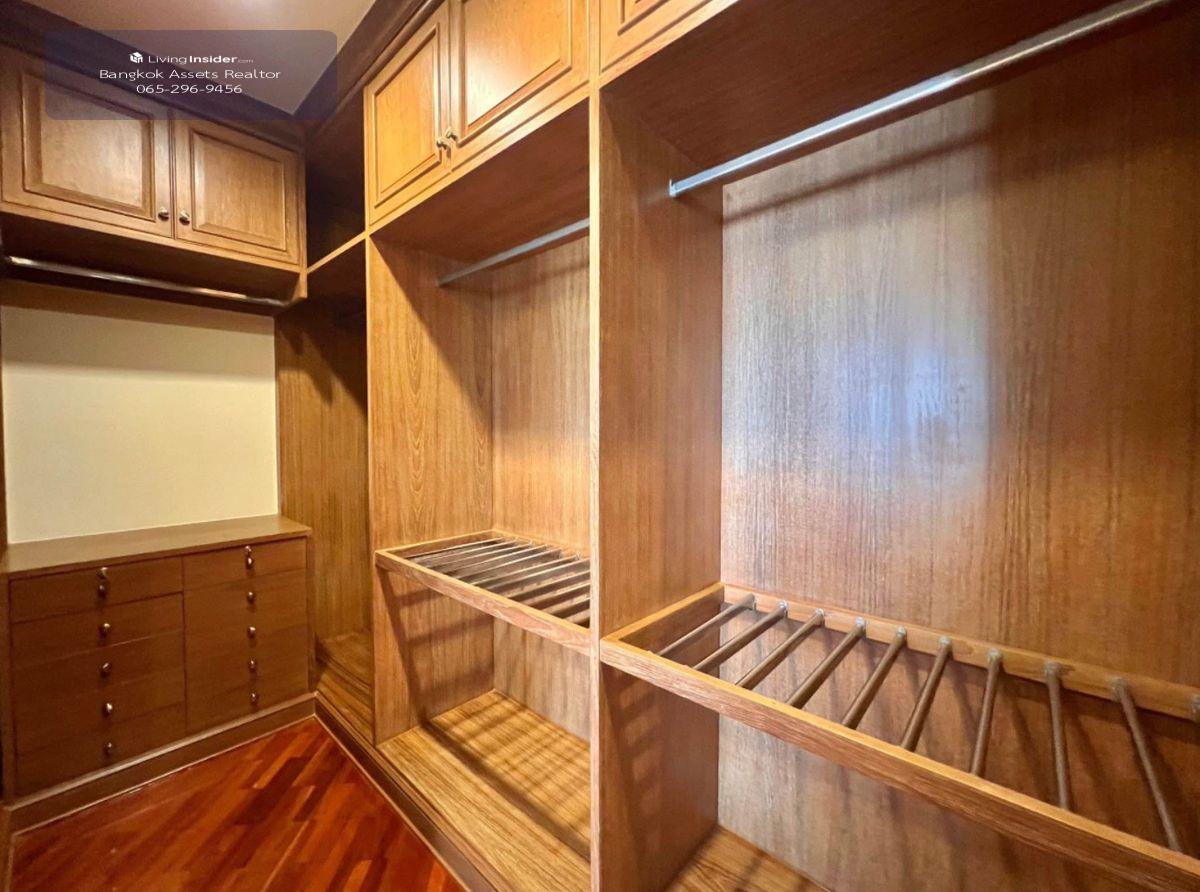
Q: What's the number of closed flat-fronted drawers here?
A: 10